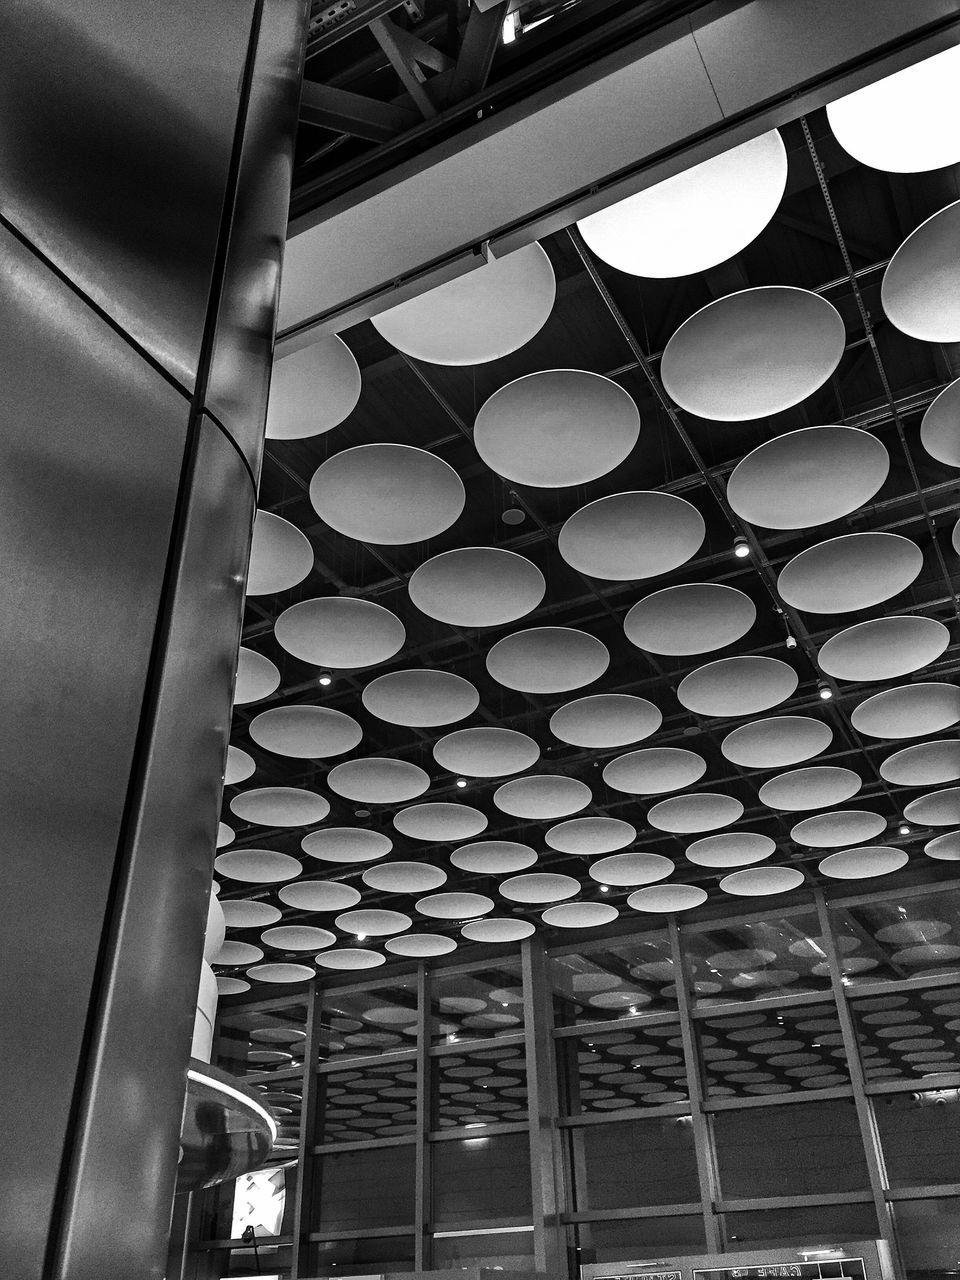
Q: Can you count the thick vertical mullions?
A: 5